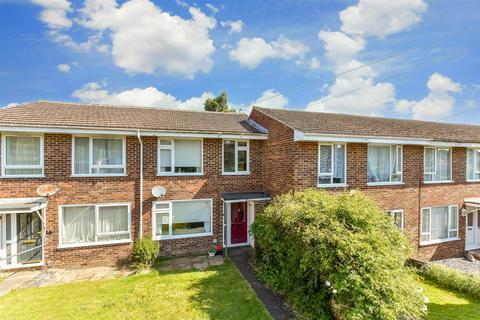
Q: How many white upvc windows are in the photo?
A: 12